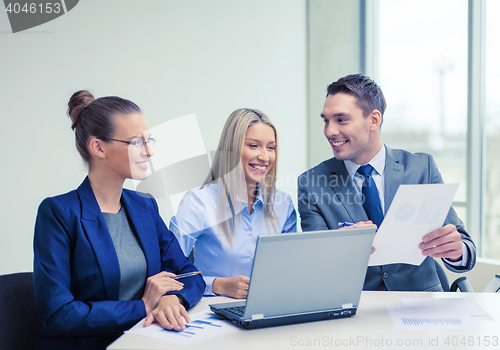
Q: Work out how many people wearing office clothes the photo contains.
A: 3